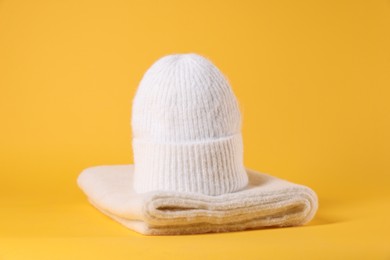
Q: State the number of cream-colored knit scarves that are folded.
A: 1